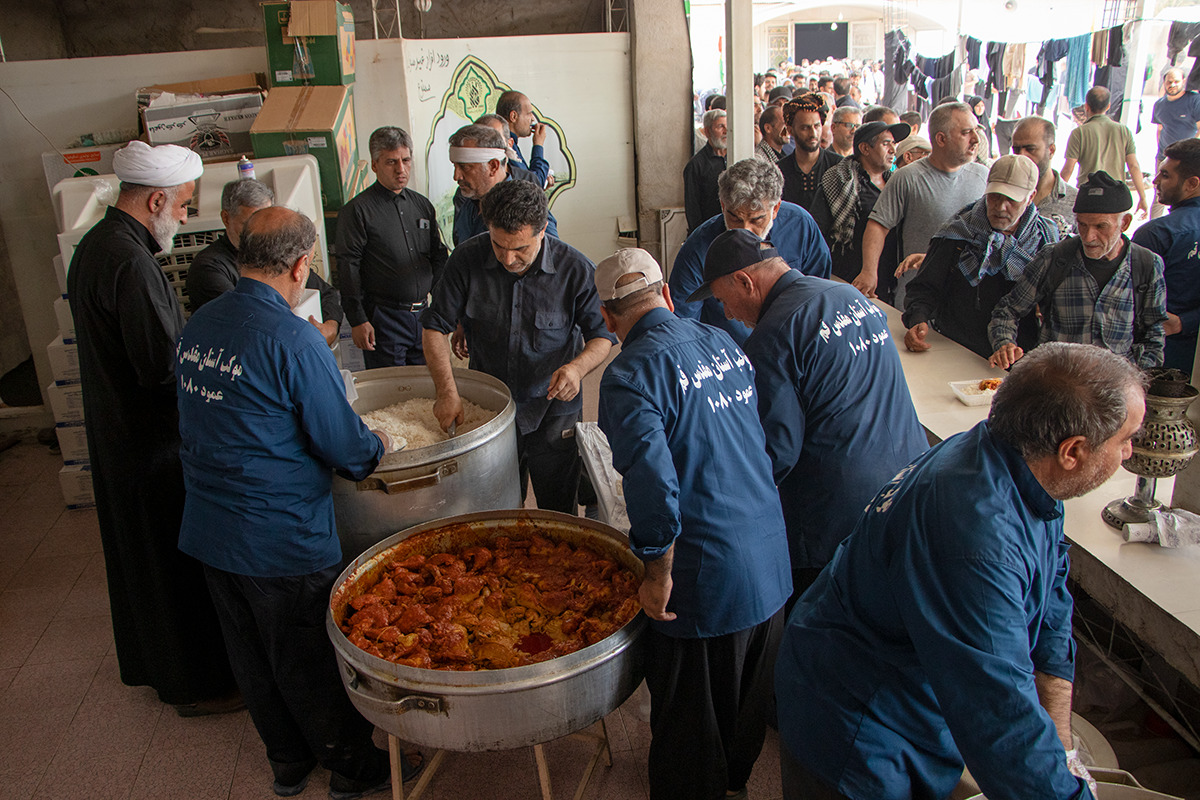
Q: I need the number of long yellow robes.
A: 0